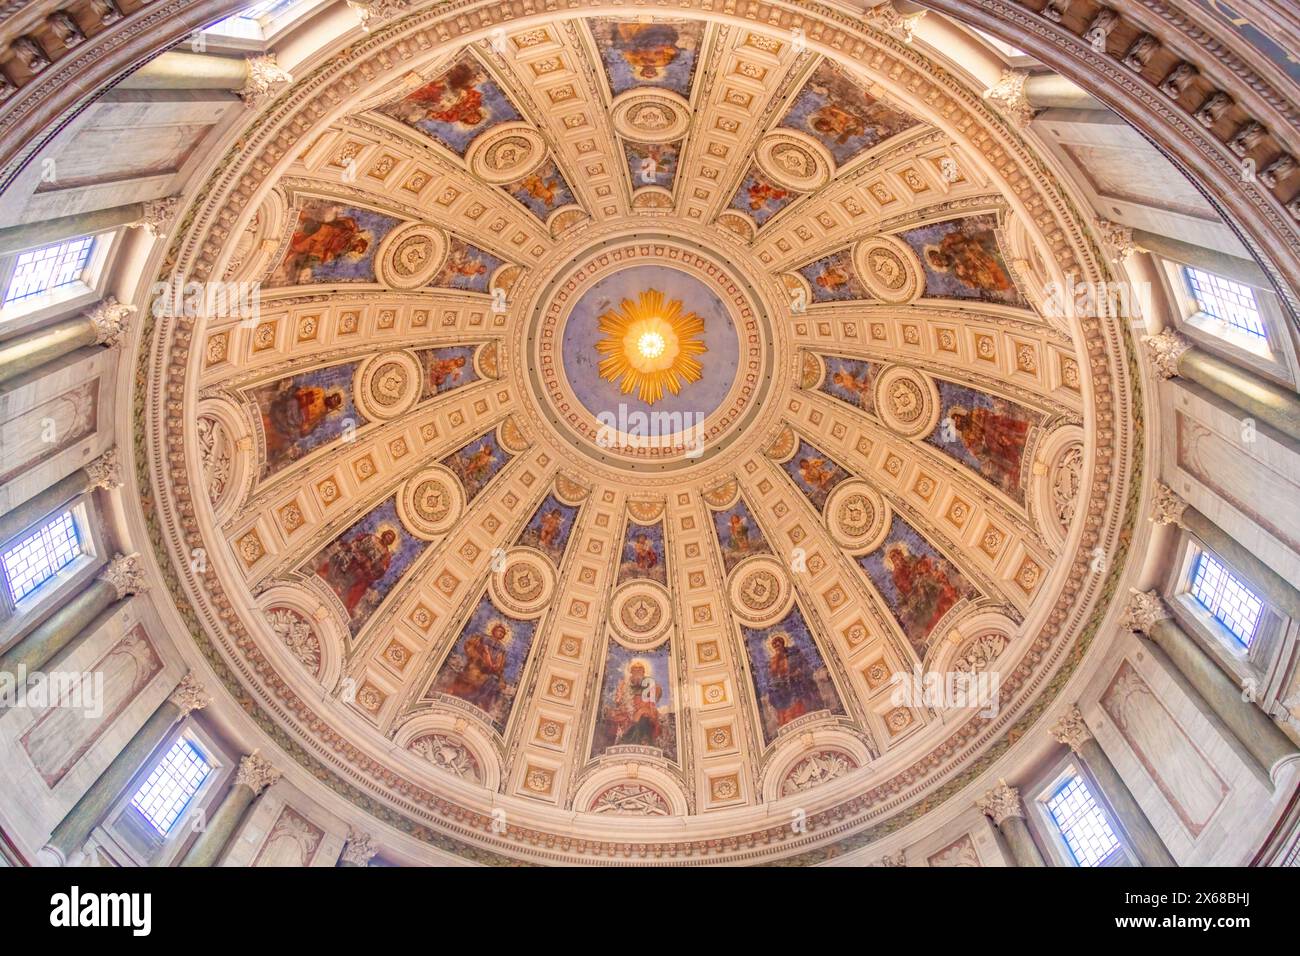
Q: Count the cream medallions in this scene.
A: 12